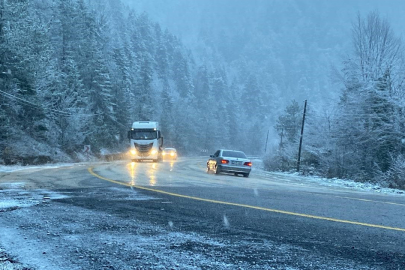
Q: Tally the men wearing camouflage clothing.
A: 0